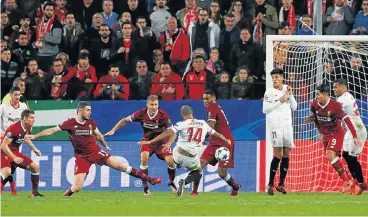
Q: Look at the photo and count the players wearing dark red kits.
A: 5